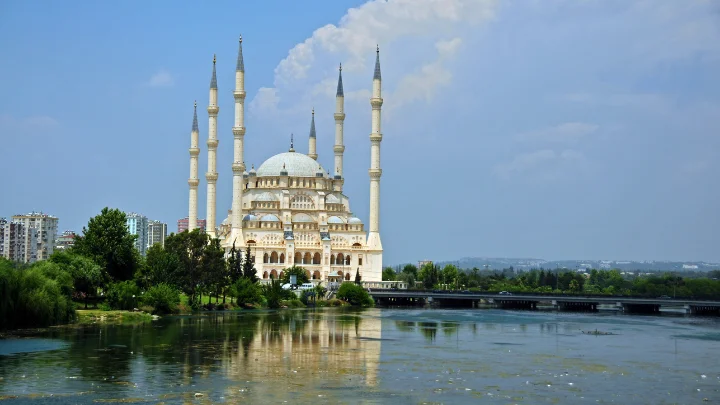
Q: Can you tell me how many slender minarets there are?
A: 6